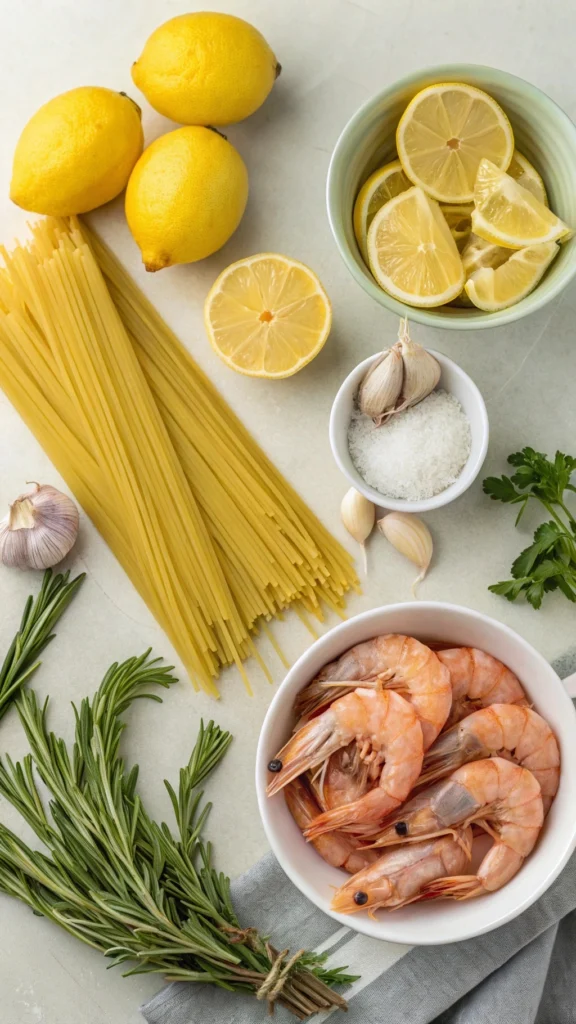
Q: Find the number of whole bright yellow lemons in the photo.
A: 3